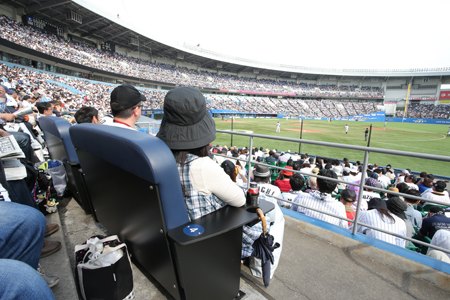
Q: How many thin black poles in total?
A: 3